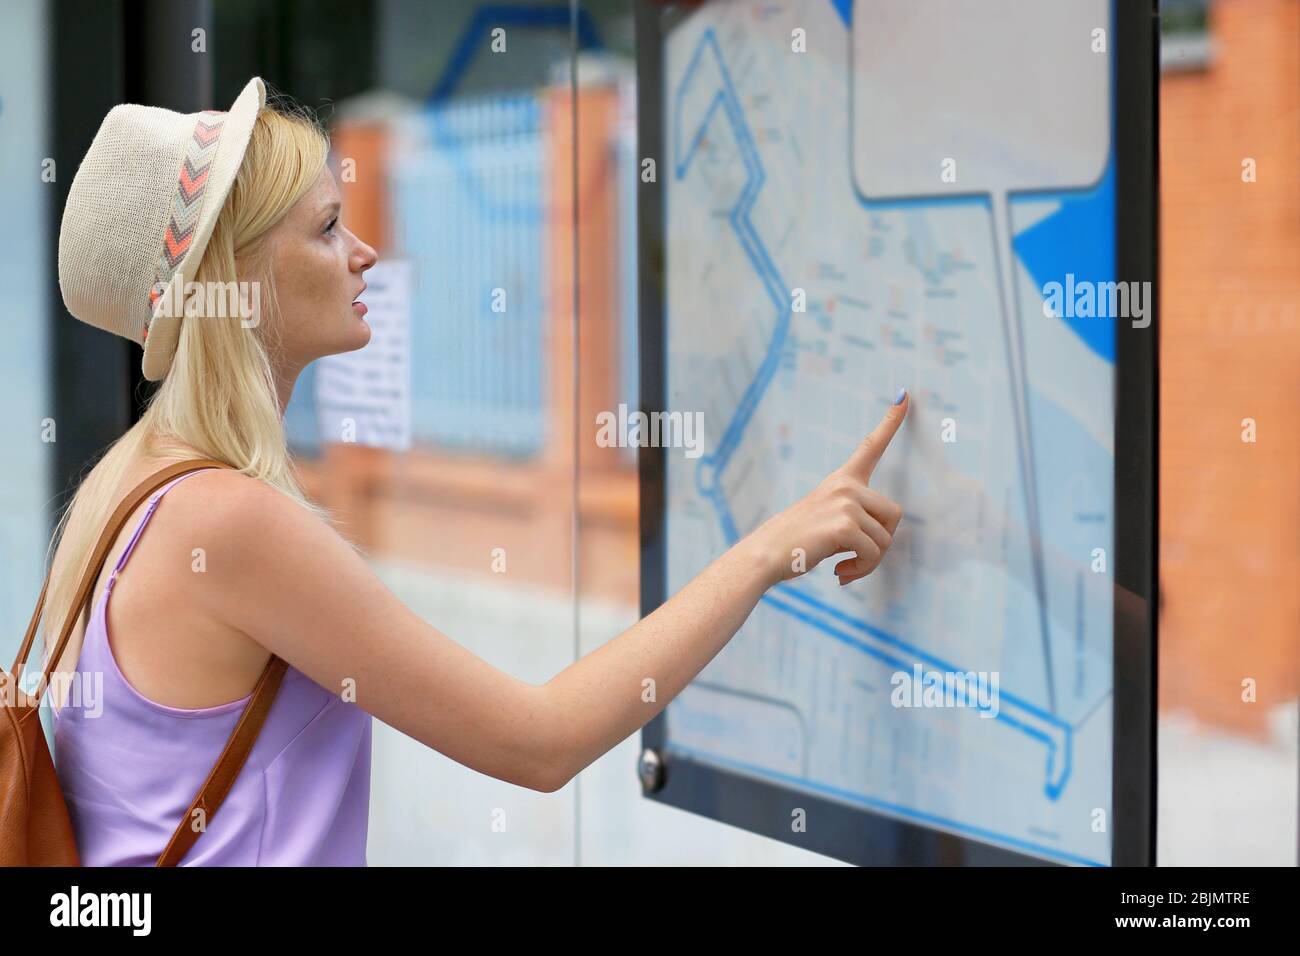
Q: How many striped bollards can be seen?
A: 0